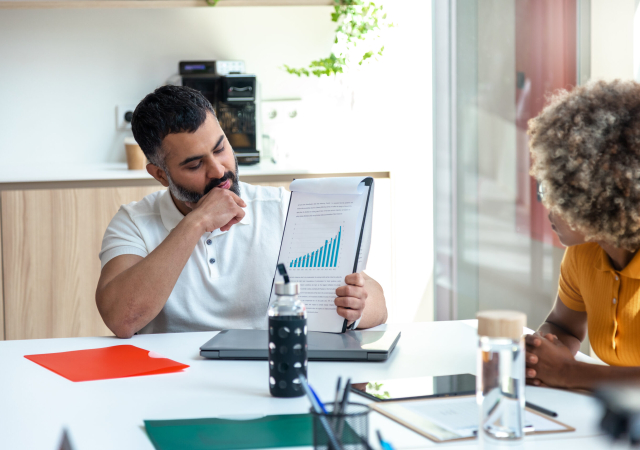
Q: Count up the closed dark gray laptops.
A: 1